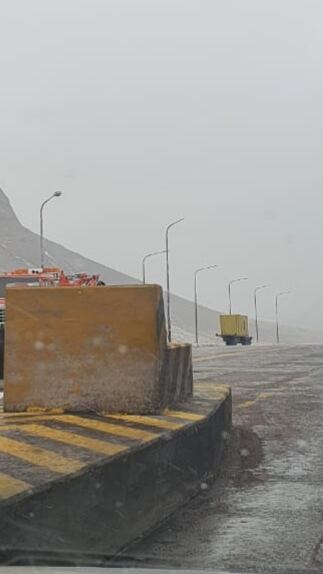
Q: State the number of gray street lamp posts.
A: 7